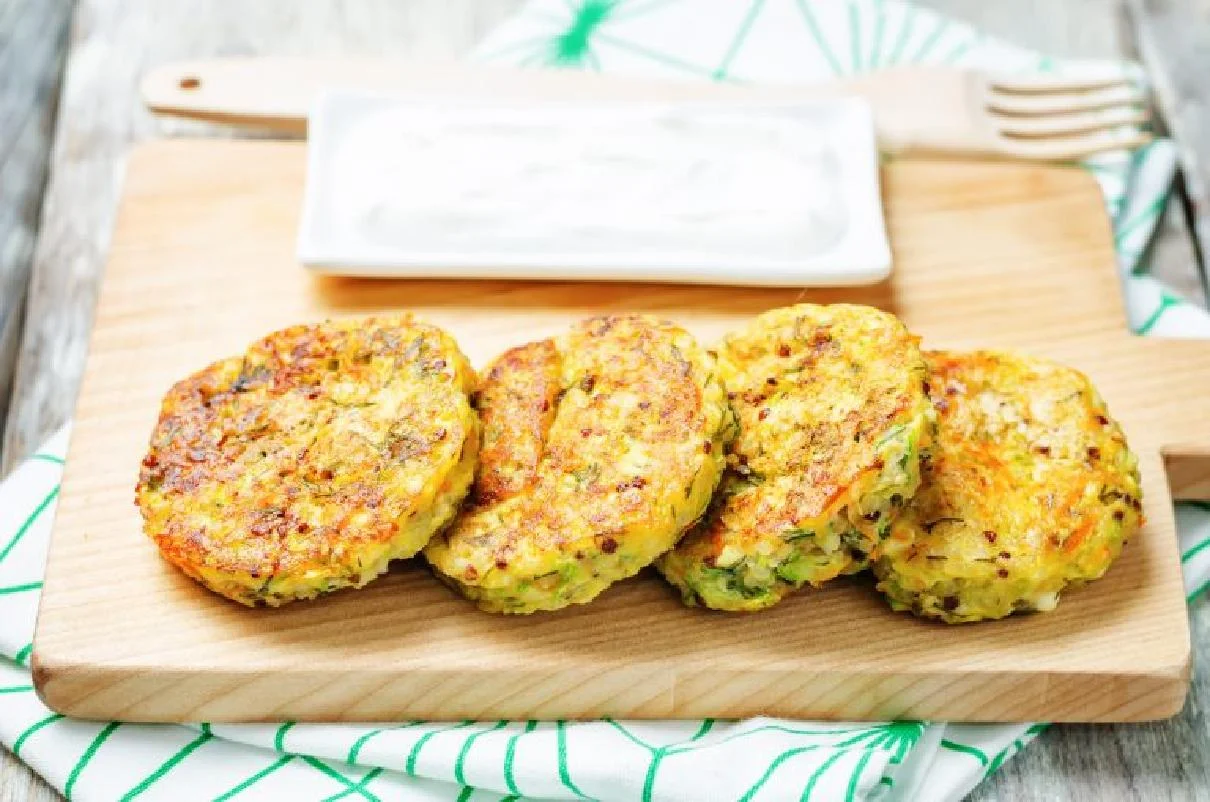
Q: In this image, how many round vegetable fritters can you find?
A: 4